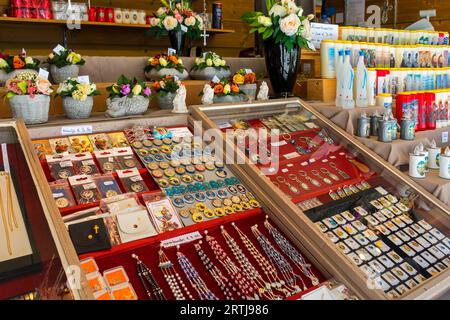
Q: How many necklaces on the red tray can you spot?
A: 9